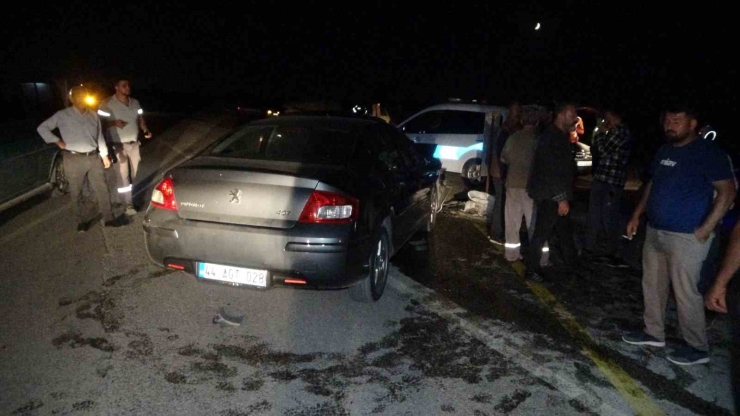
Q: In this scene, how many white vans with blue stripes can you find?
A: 1